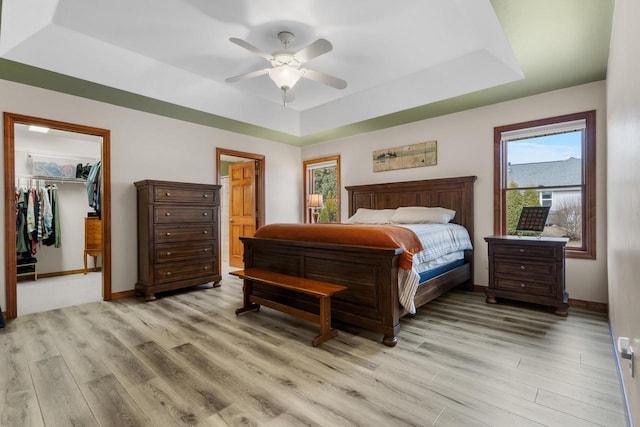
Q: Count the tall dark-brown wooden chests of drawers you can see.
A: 1